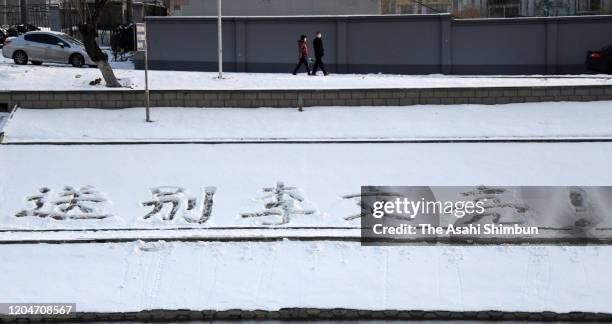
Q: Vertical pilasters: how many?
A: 4